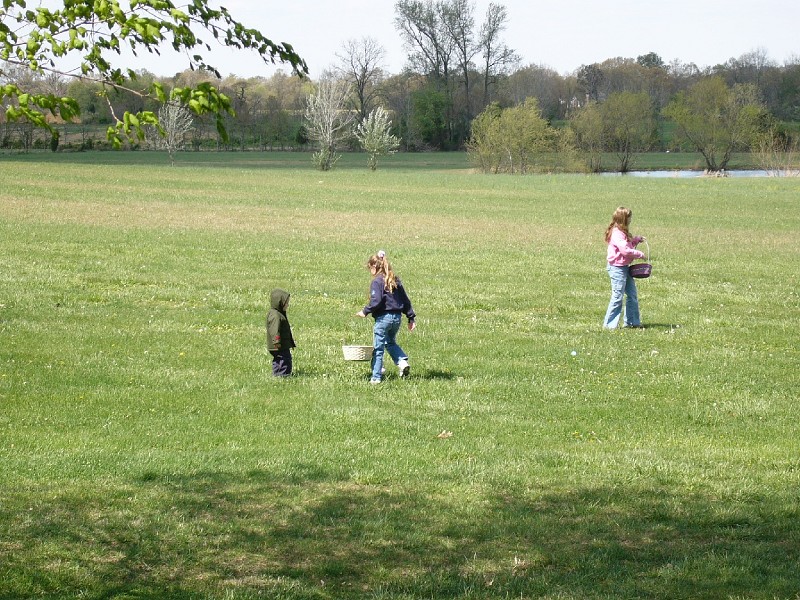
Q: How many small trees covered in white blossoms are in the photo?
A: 3